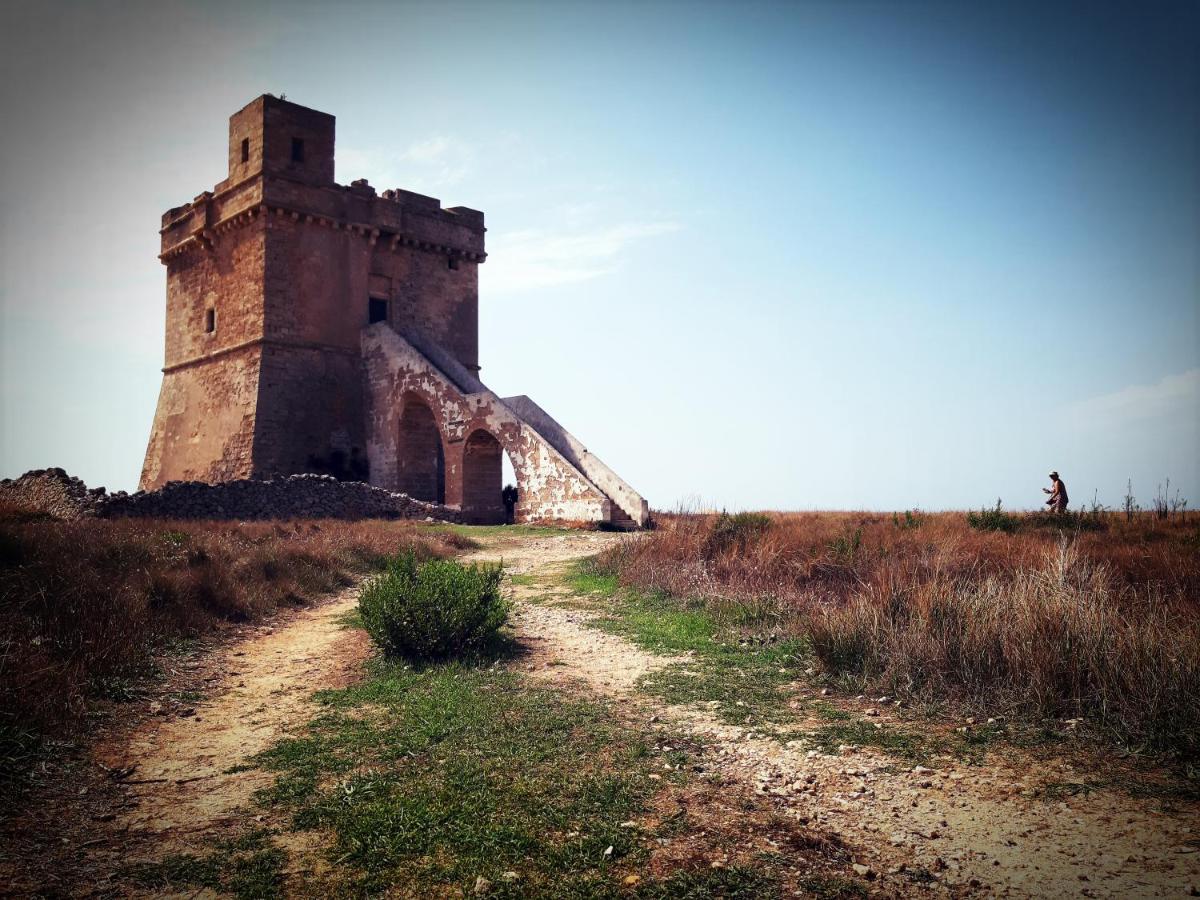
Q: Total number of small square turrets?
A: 1